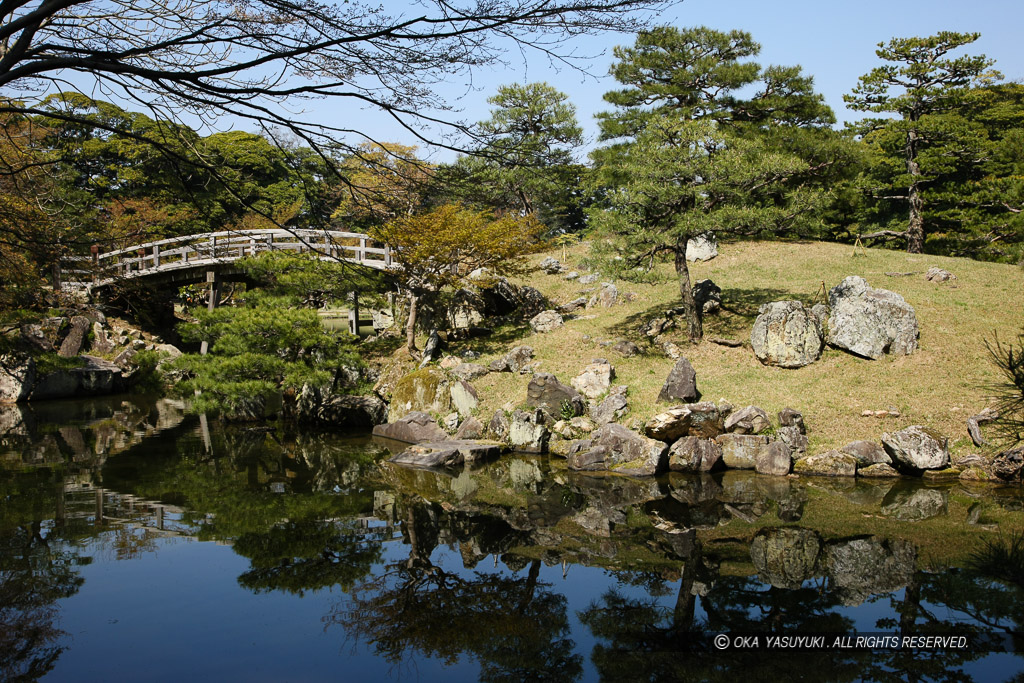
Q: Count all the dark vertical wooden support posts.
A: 2